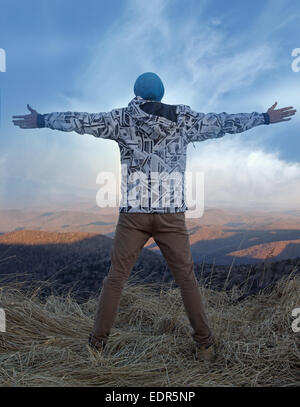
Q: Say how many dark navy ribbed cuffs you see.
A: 2